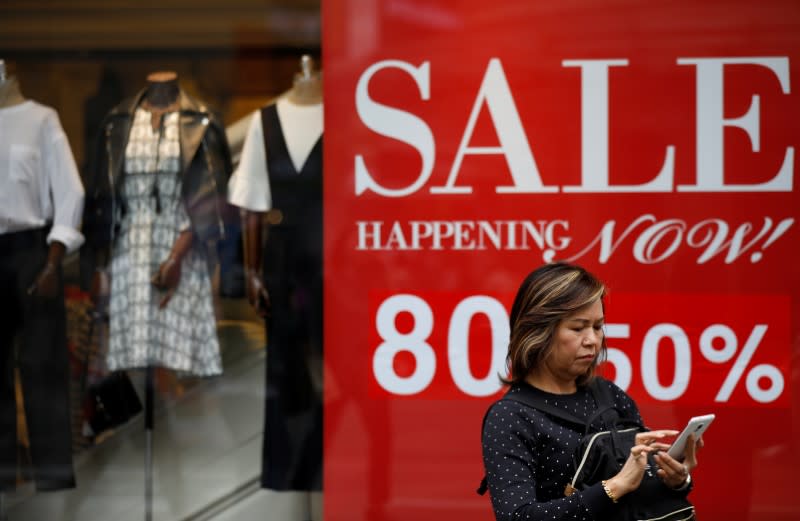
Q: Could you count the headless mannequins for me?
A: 3